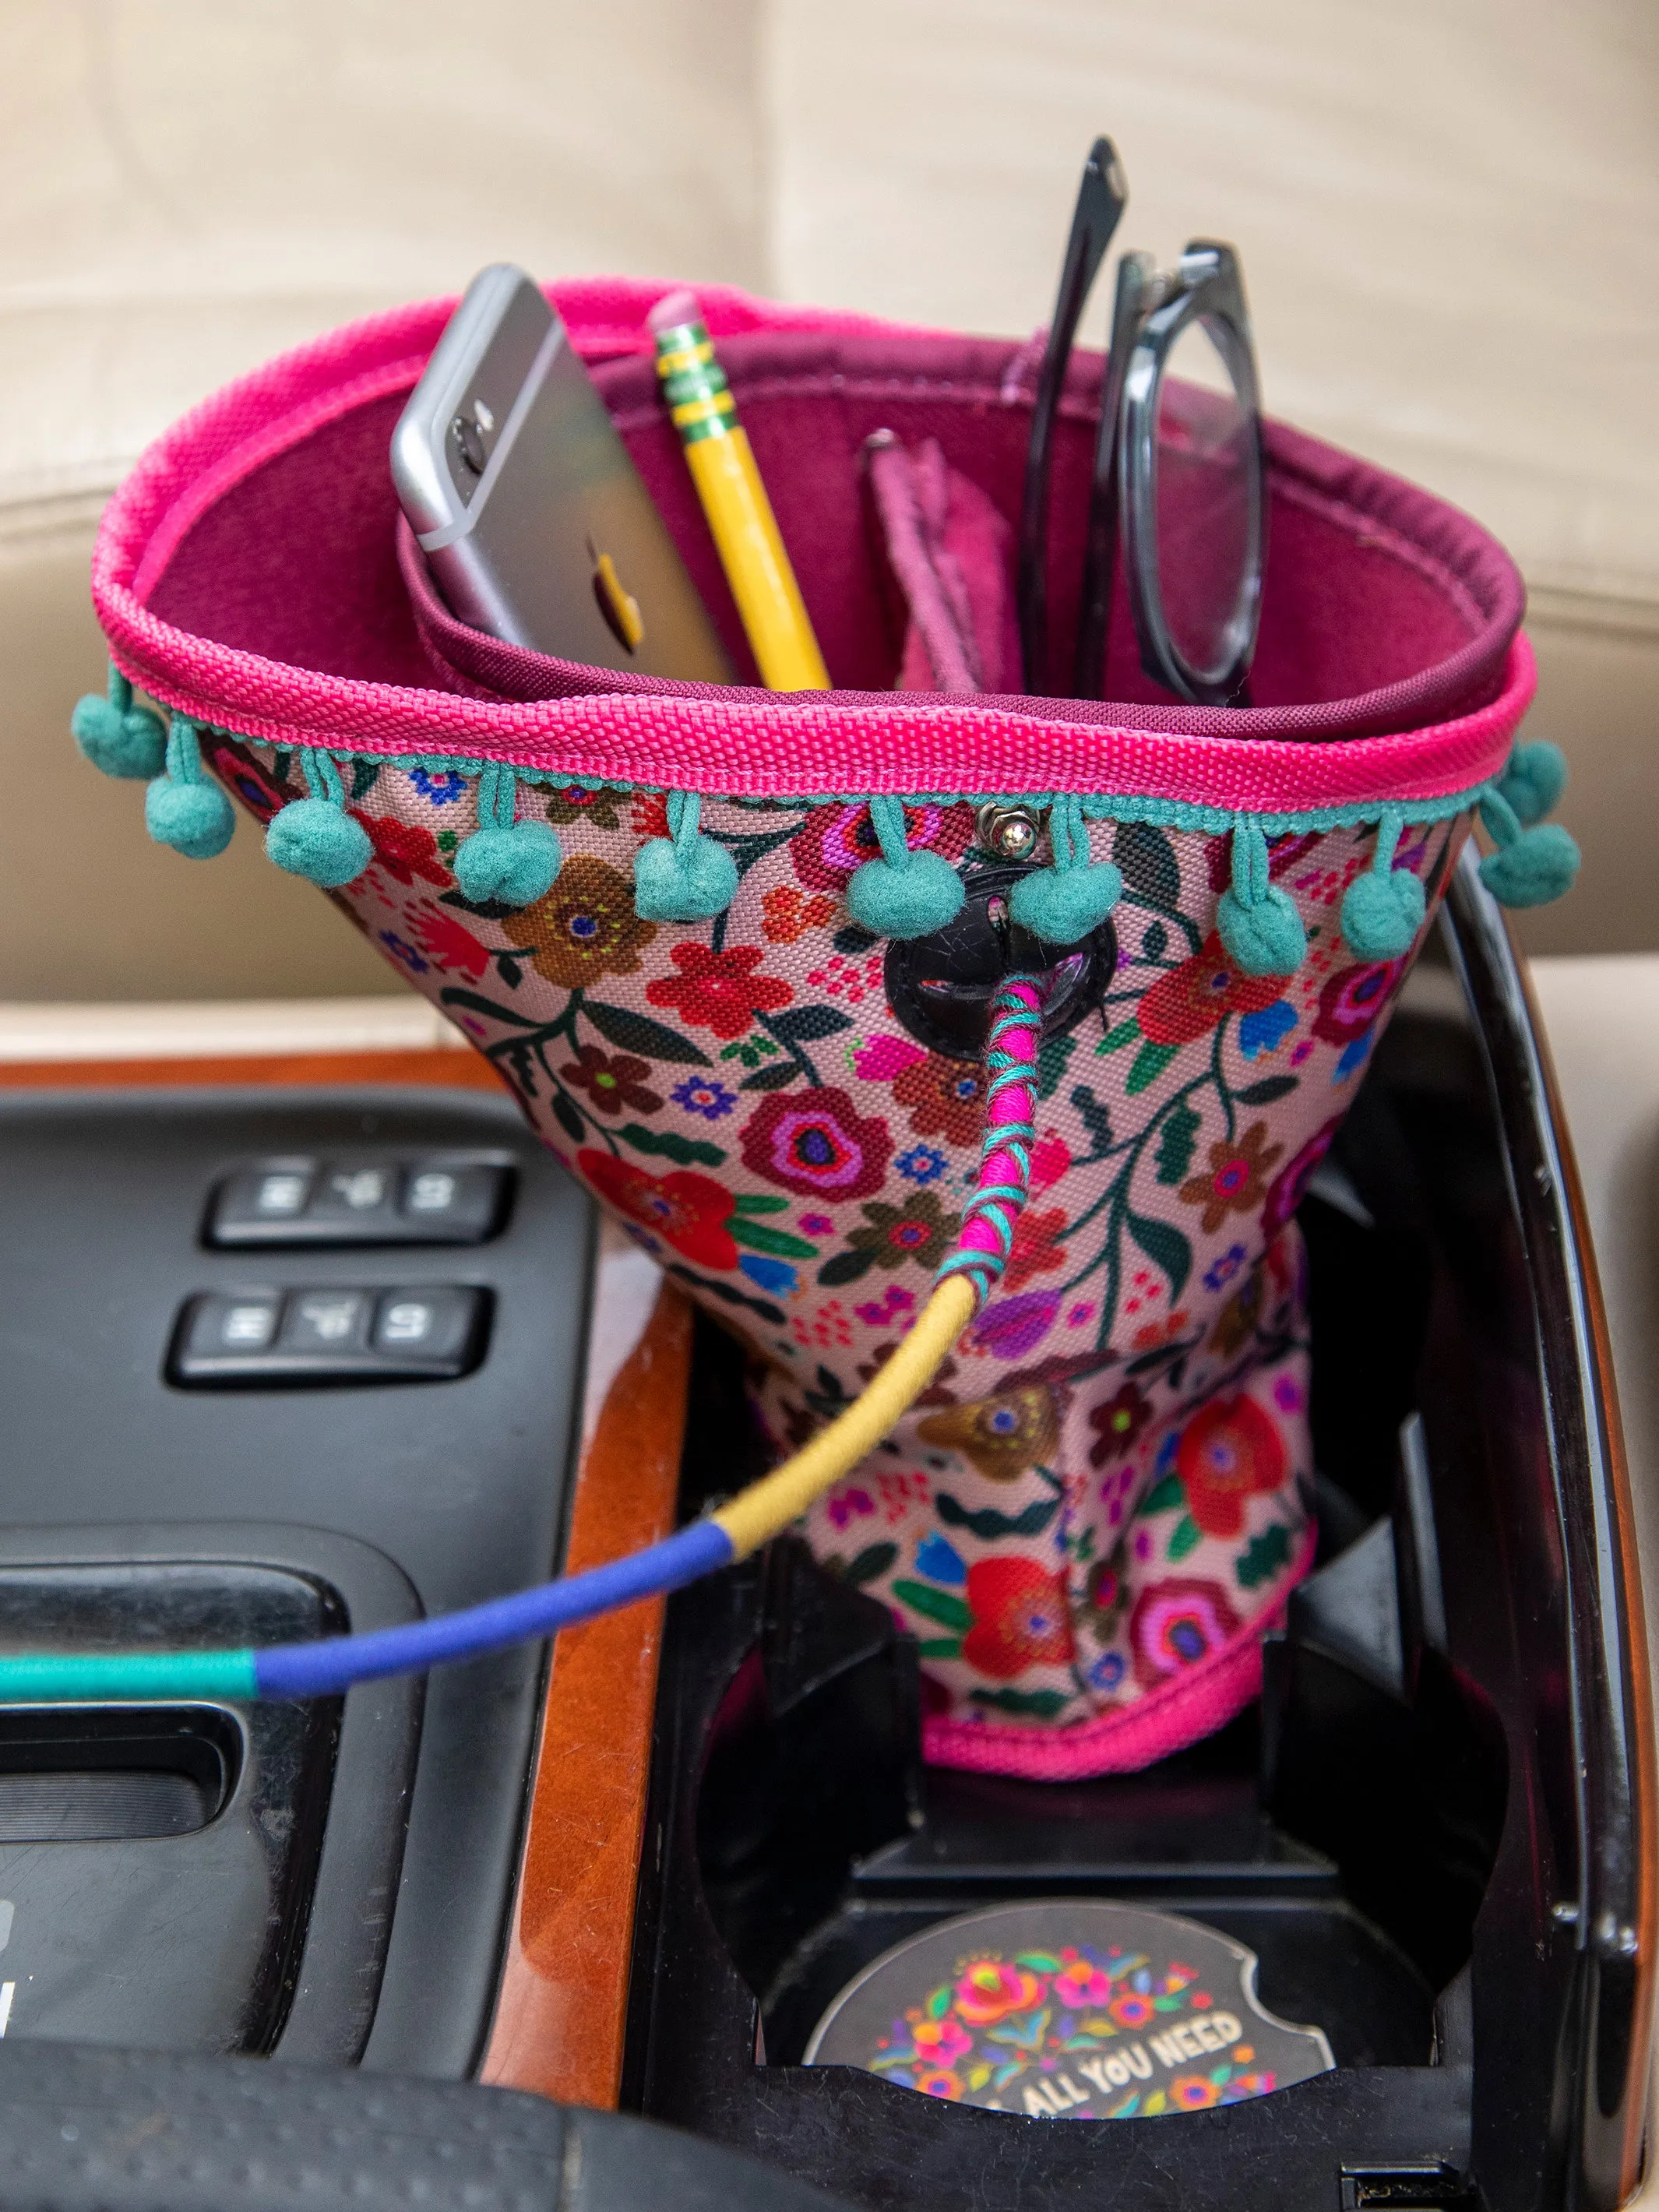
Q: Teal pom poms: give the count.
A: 11